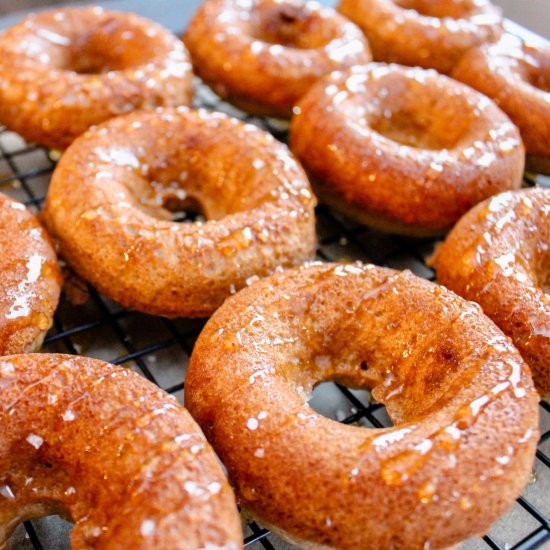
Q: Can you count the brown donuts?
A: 10